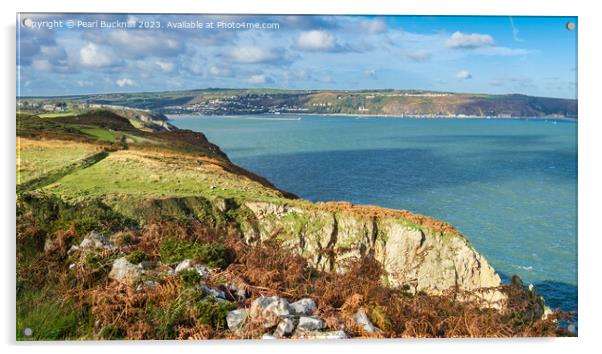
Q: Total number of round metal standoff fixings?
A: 4